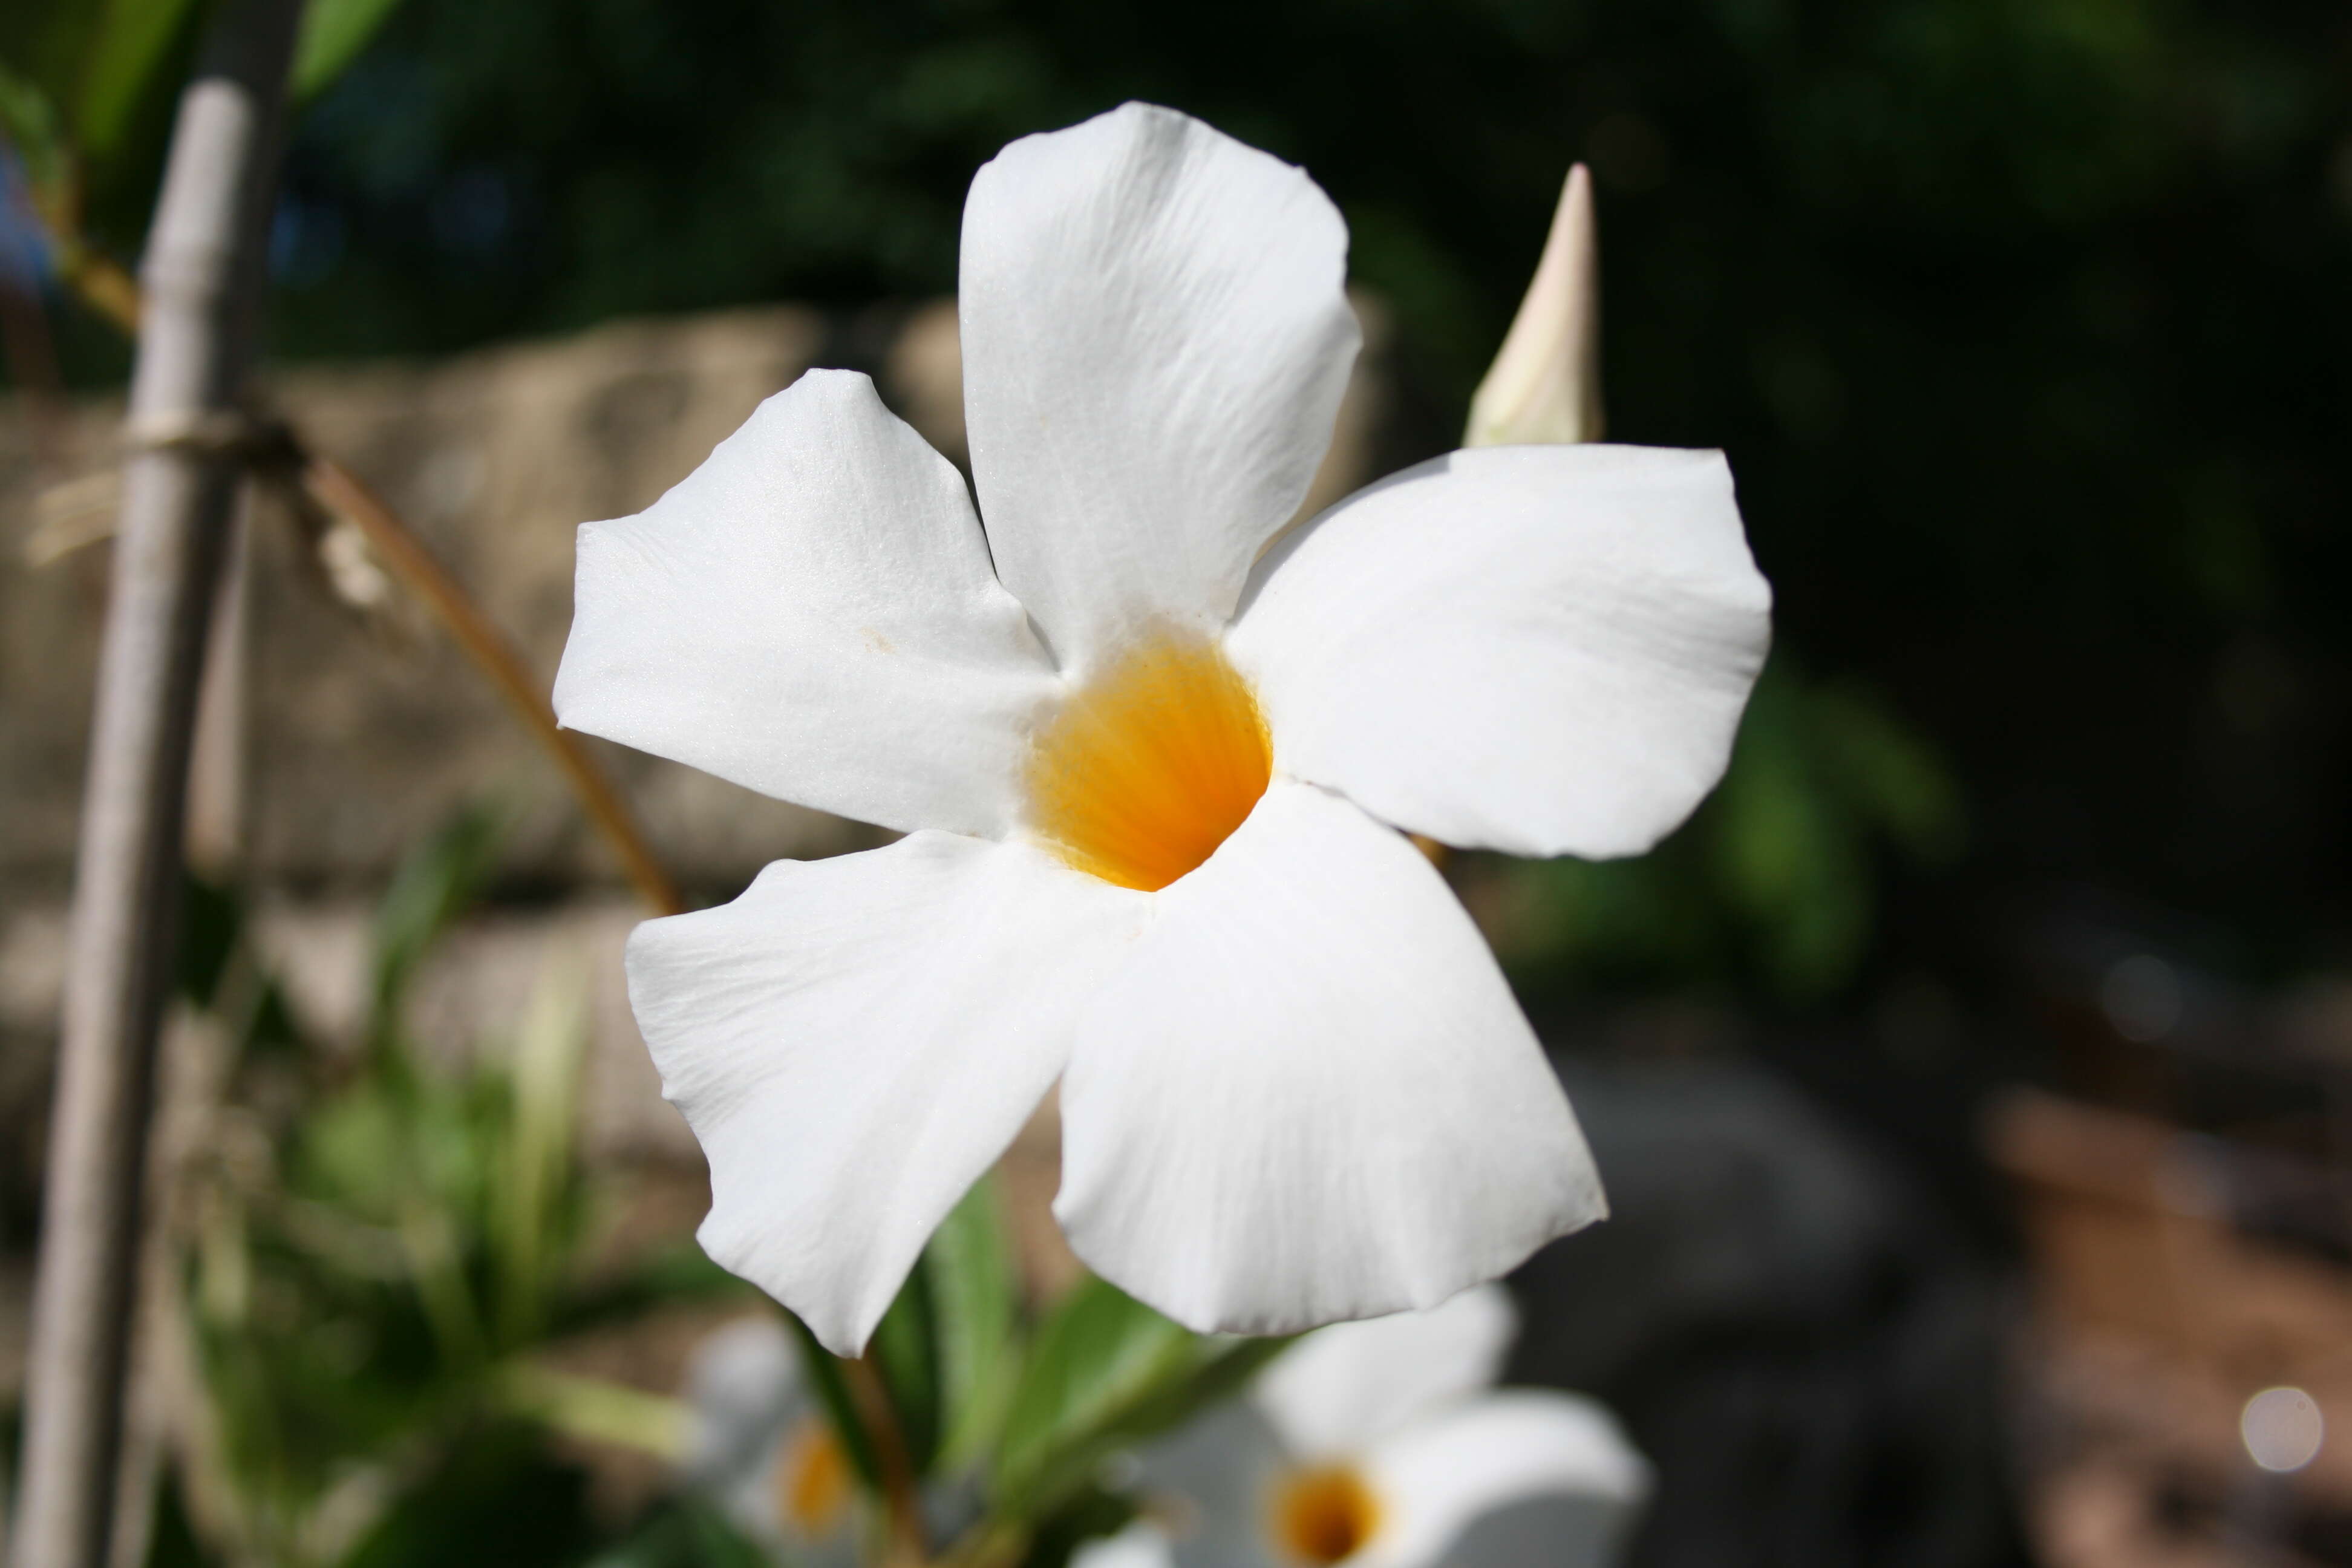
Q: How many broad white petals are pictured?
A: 5